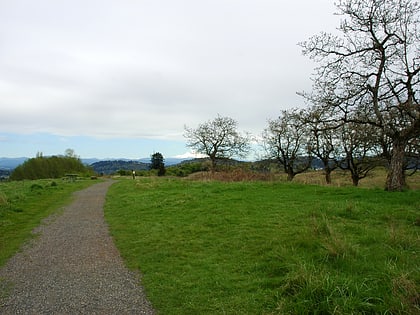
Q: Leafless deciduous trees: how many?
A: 5